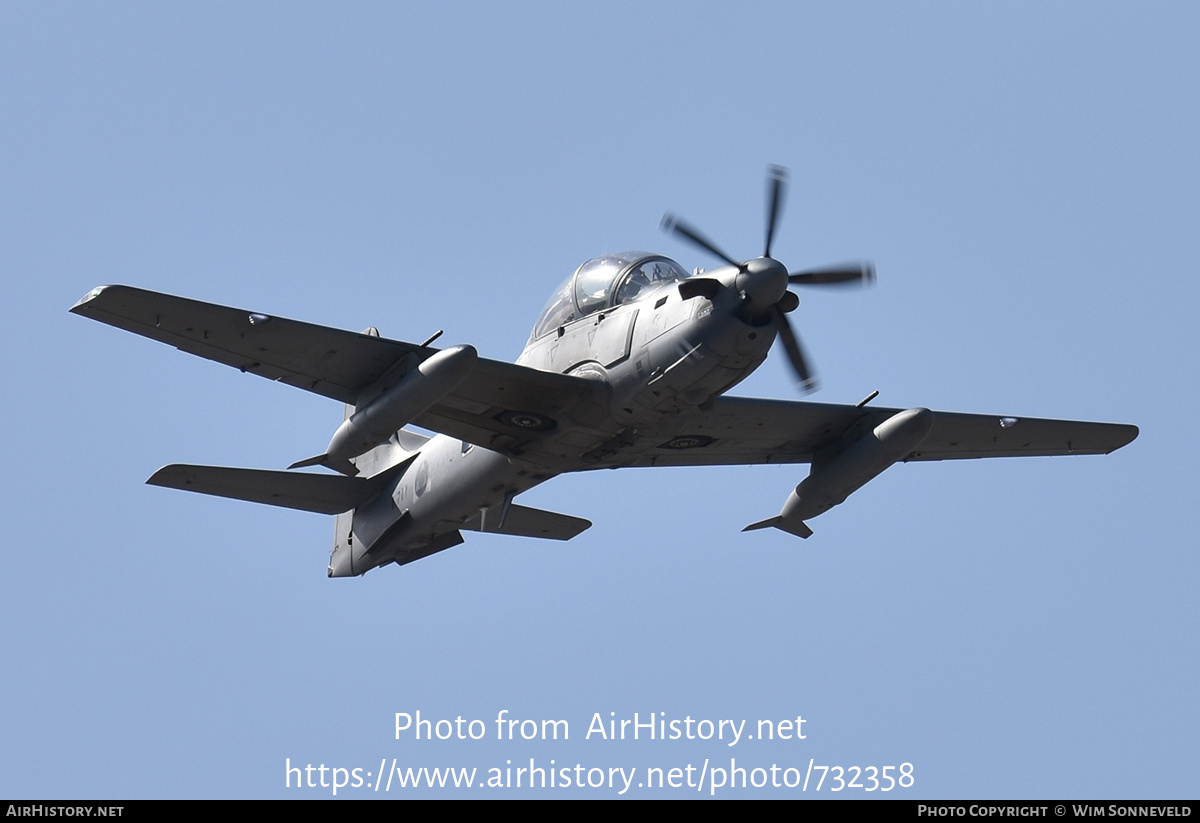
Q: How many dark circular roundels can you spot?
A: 2